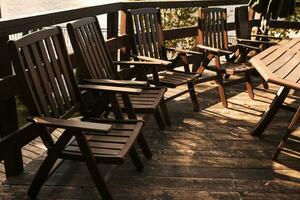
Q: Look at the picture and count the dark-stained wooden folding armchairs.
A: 5